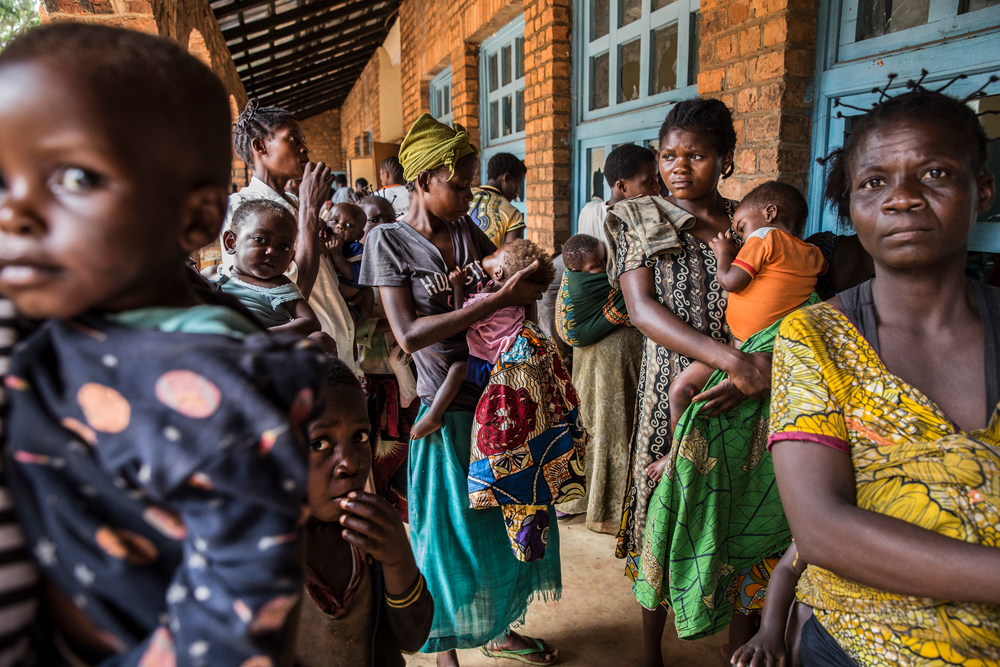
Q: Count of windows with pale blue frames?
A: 4